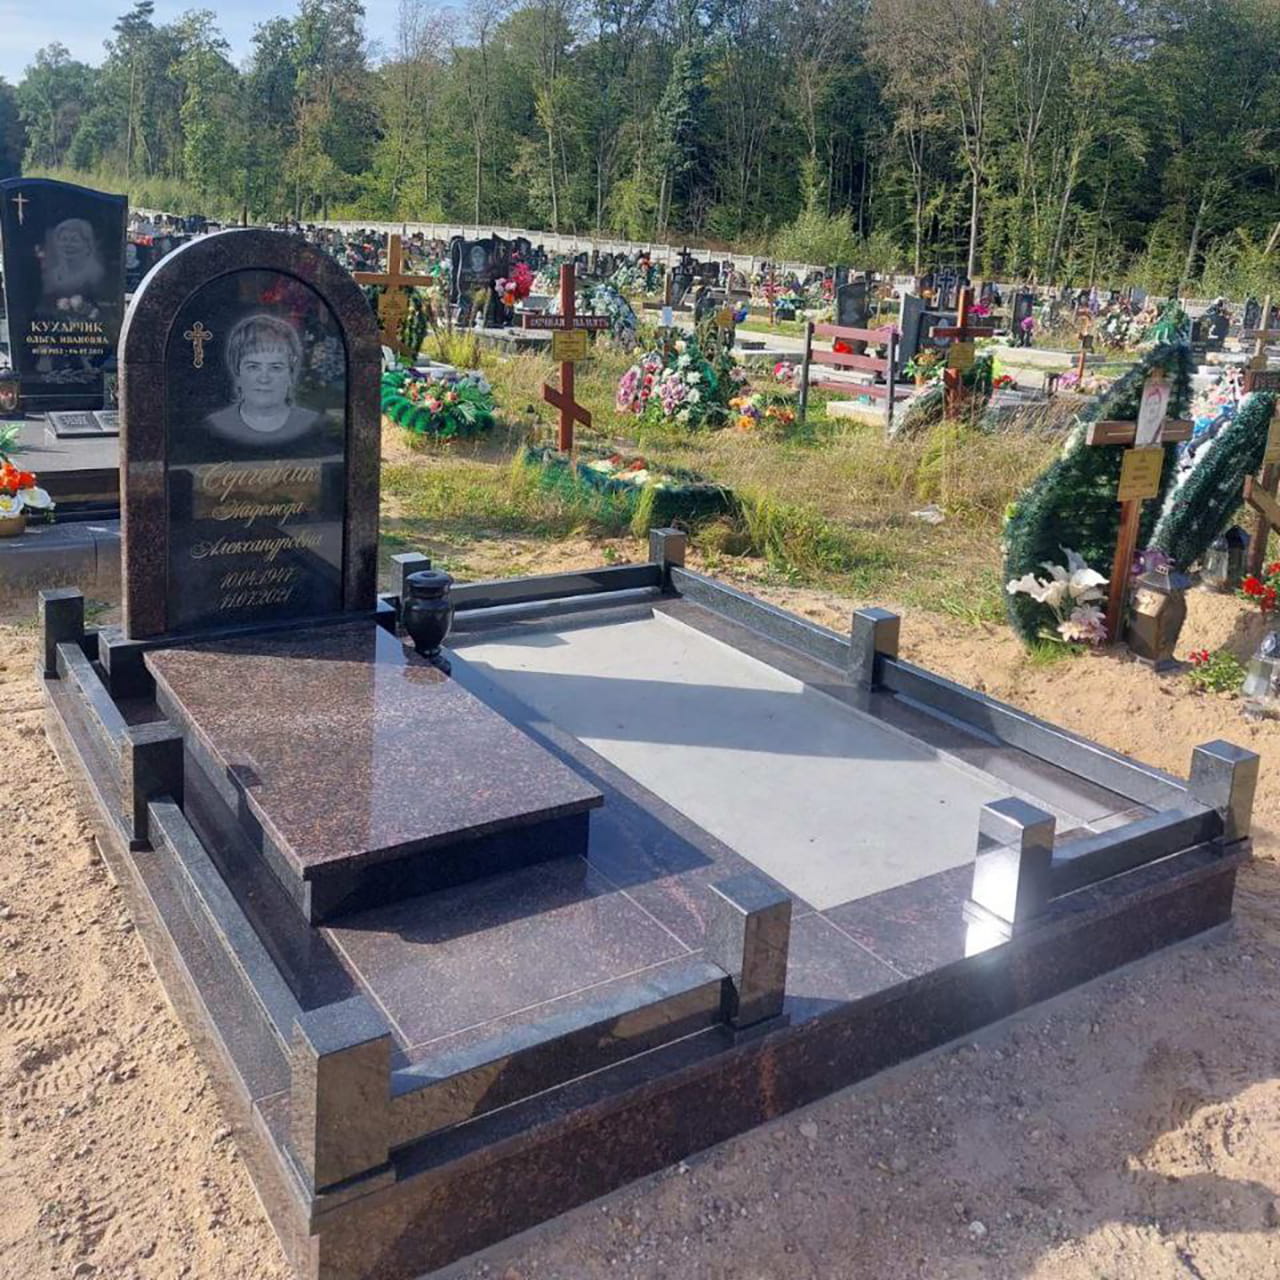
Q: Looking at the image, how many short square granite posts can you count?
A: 9